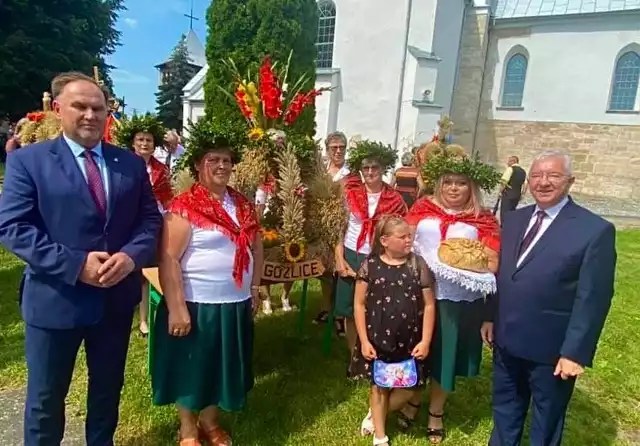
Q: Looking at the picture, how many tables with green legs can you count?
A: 1